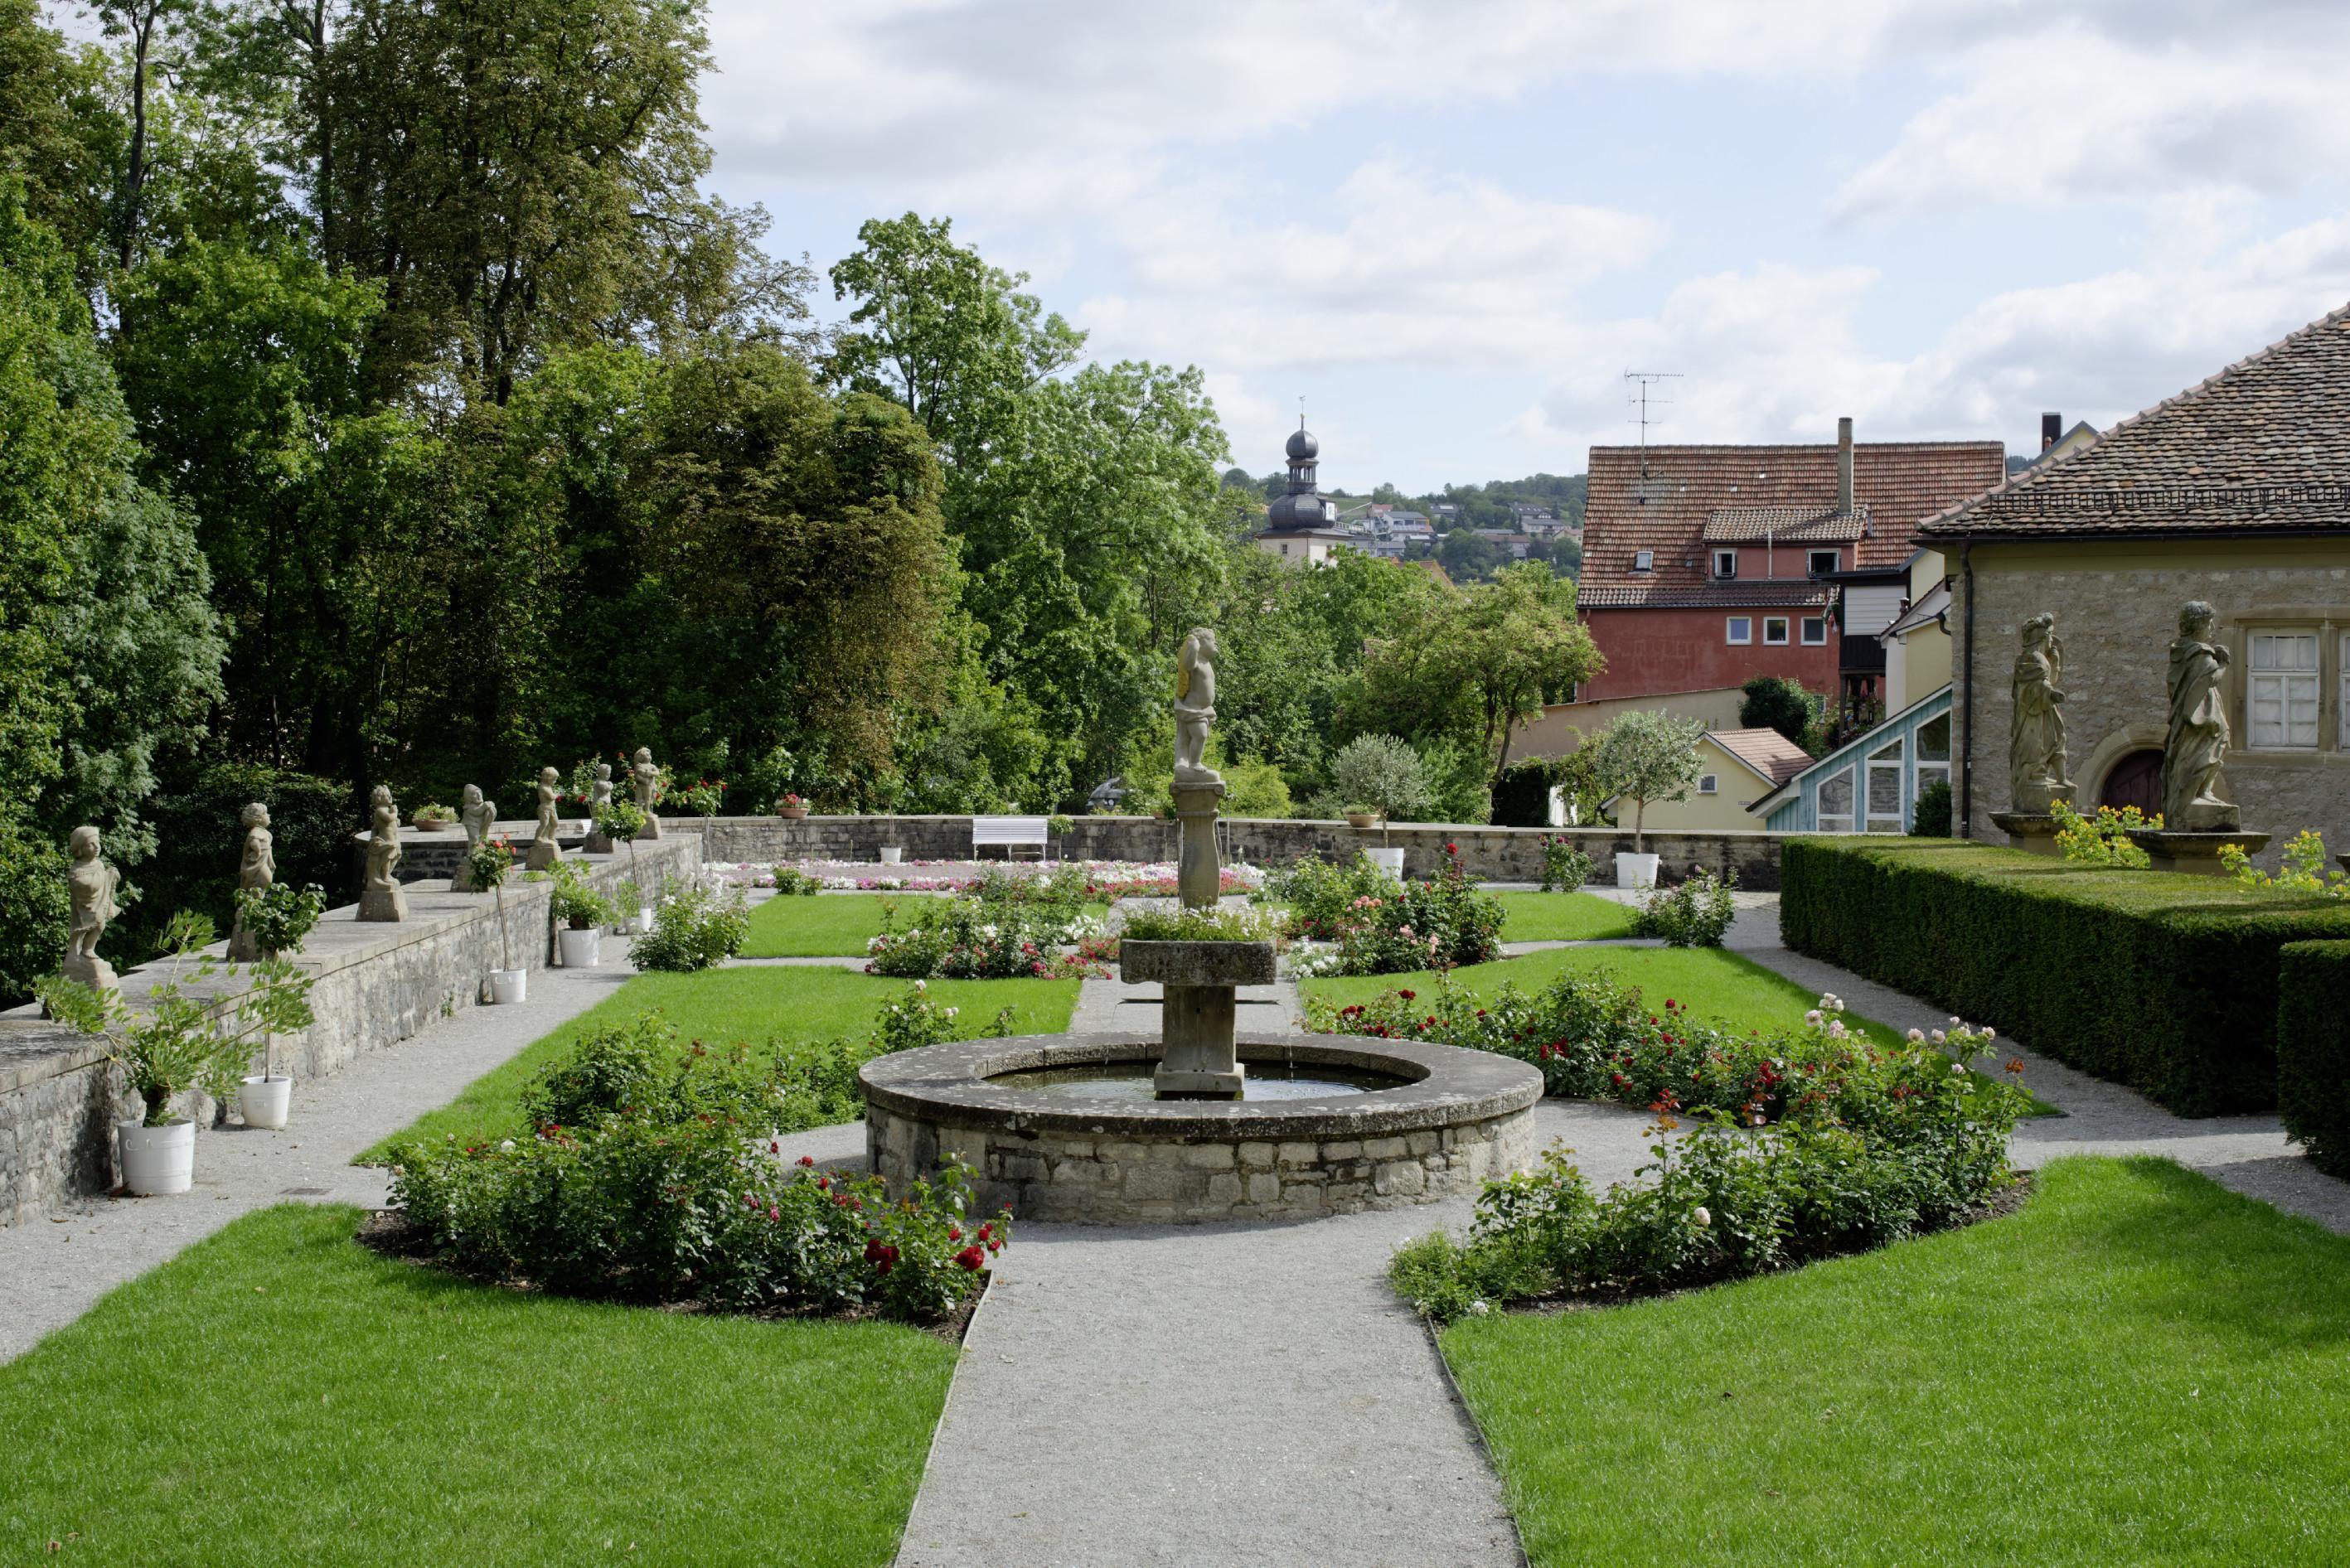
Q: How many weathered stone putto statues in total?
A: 8